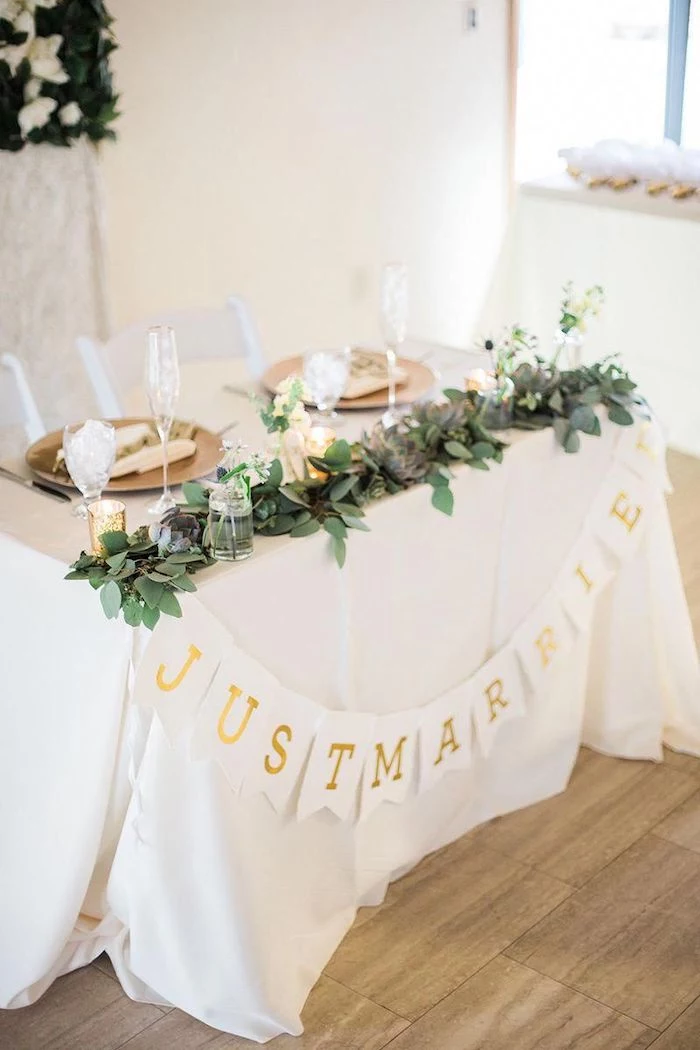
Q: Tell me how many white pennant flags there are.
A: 11